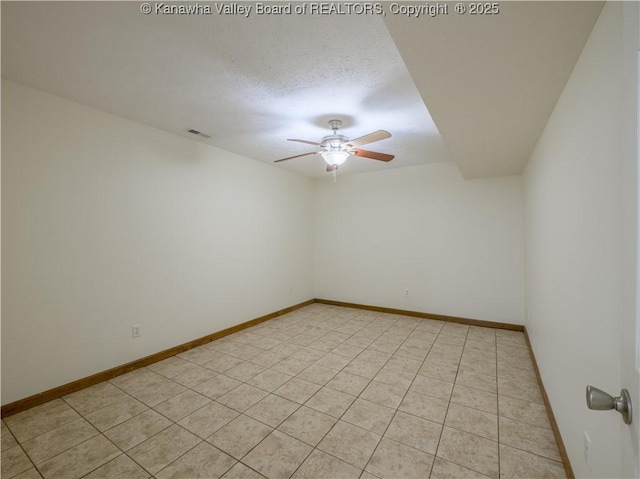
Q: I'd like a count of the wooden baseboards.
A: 3